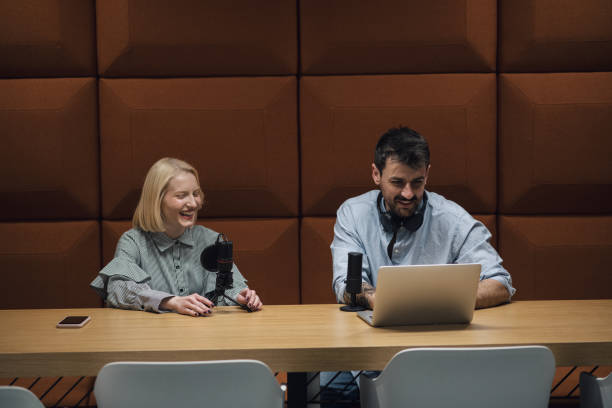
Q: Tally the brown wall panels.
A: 12